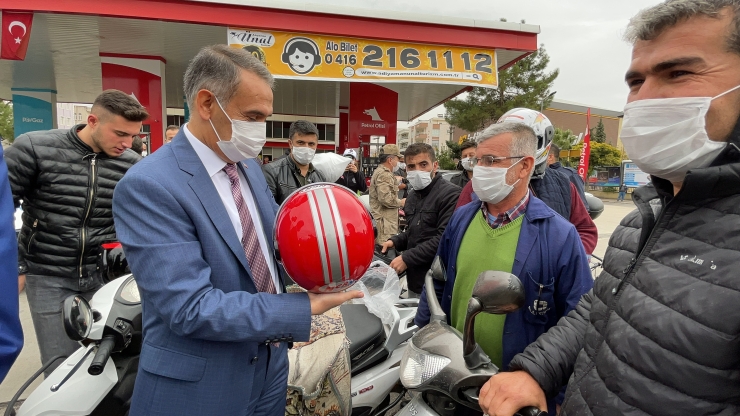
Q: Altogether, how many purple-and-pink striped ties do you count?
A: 1